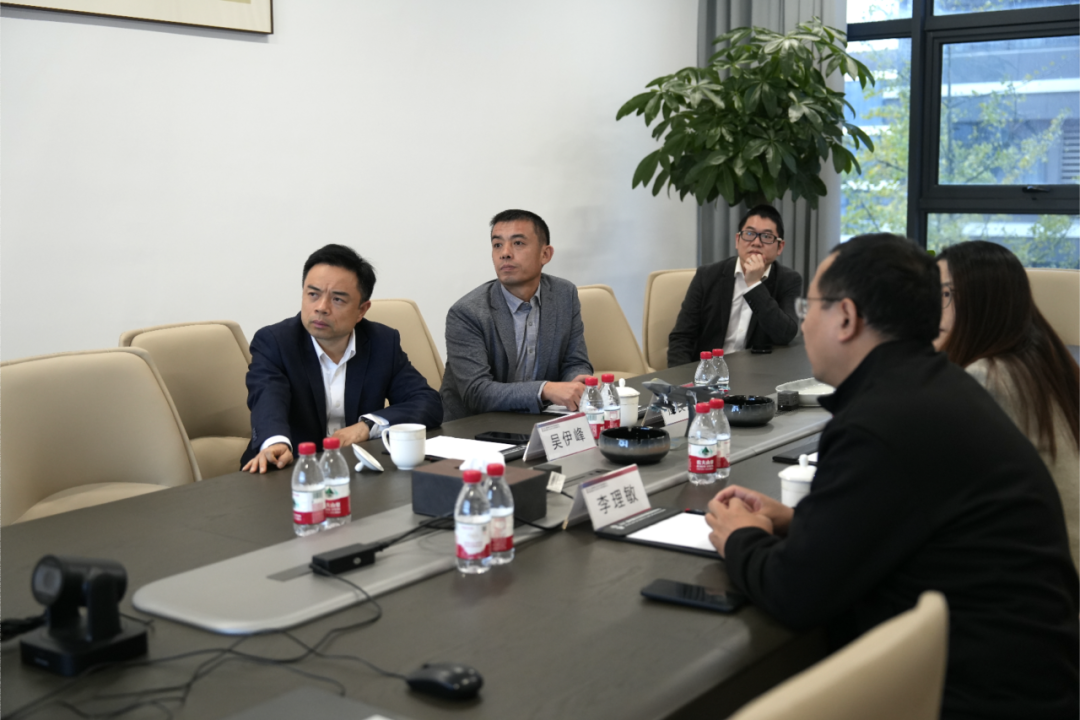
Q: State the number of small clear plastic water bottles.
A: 10